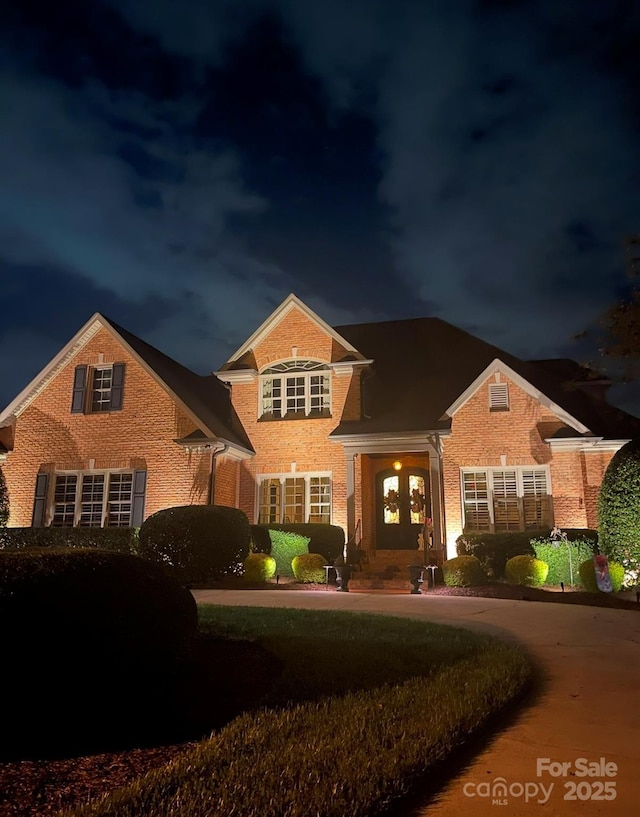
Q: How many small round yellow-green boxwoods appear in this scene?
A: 5